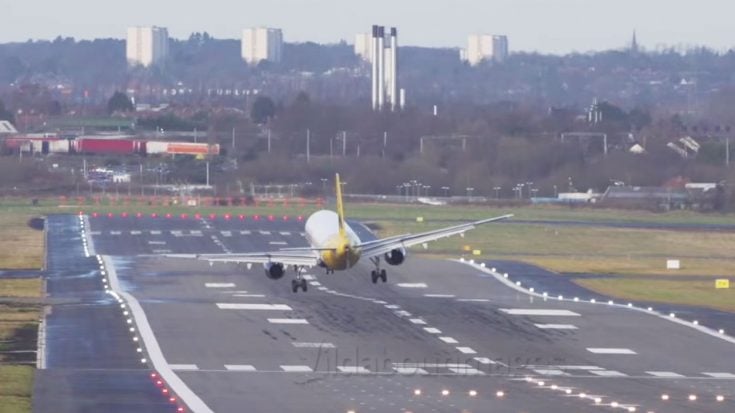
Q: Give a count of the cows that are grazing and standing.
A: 0